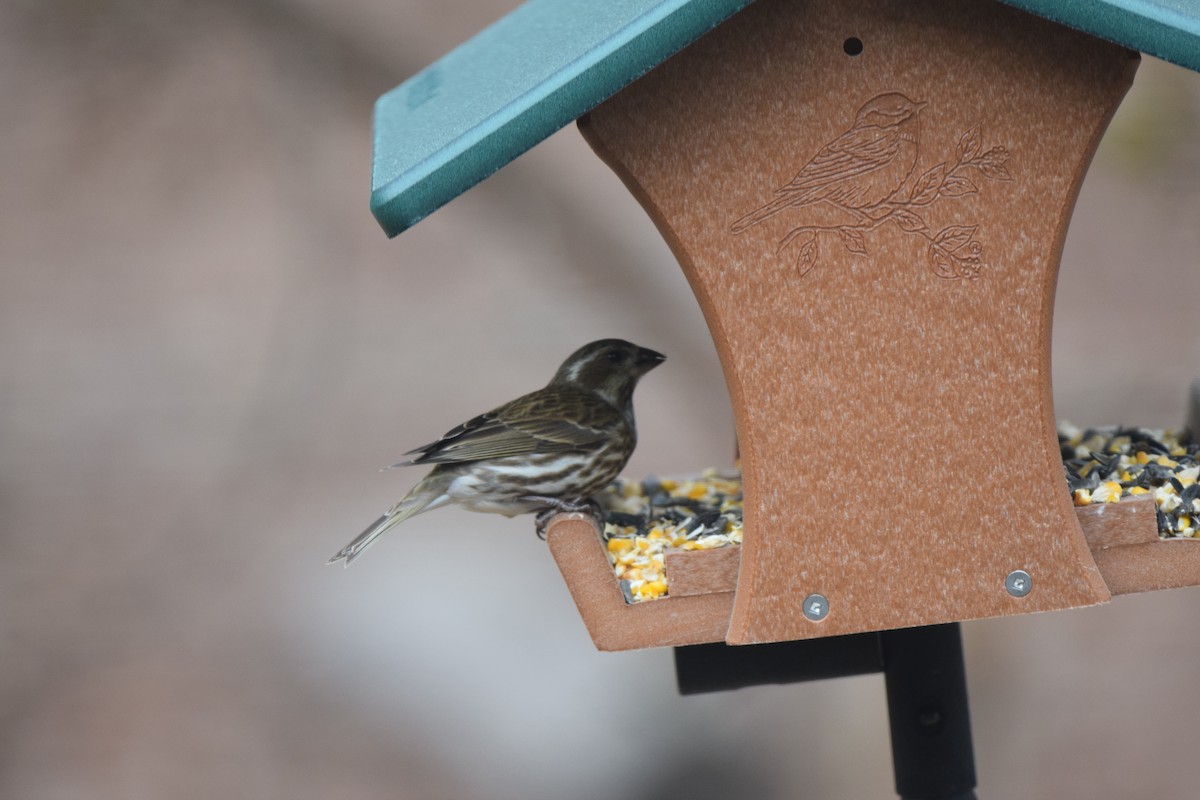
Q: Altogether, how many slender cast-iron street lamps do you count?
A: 0